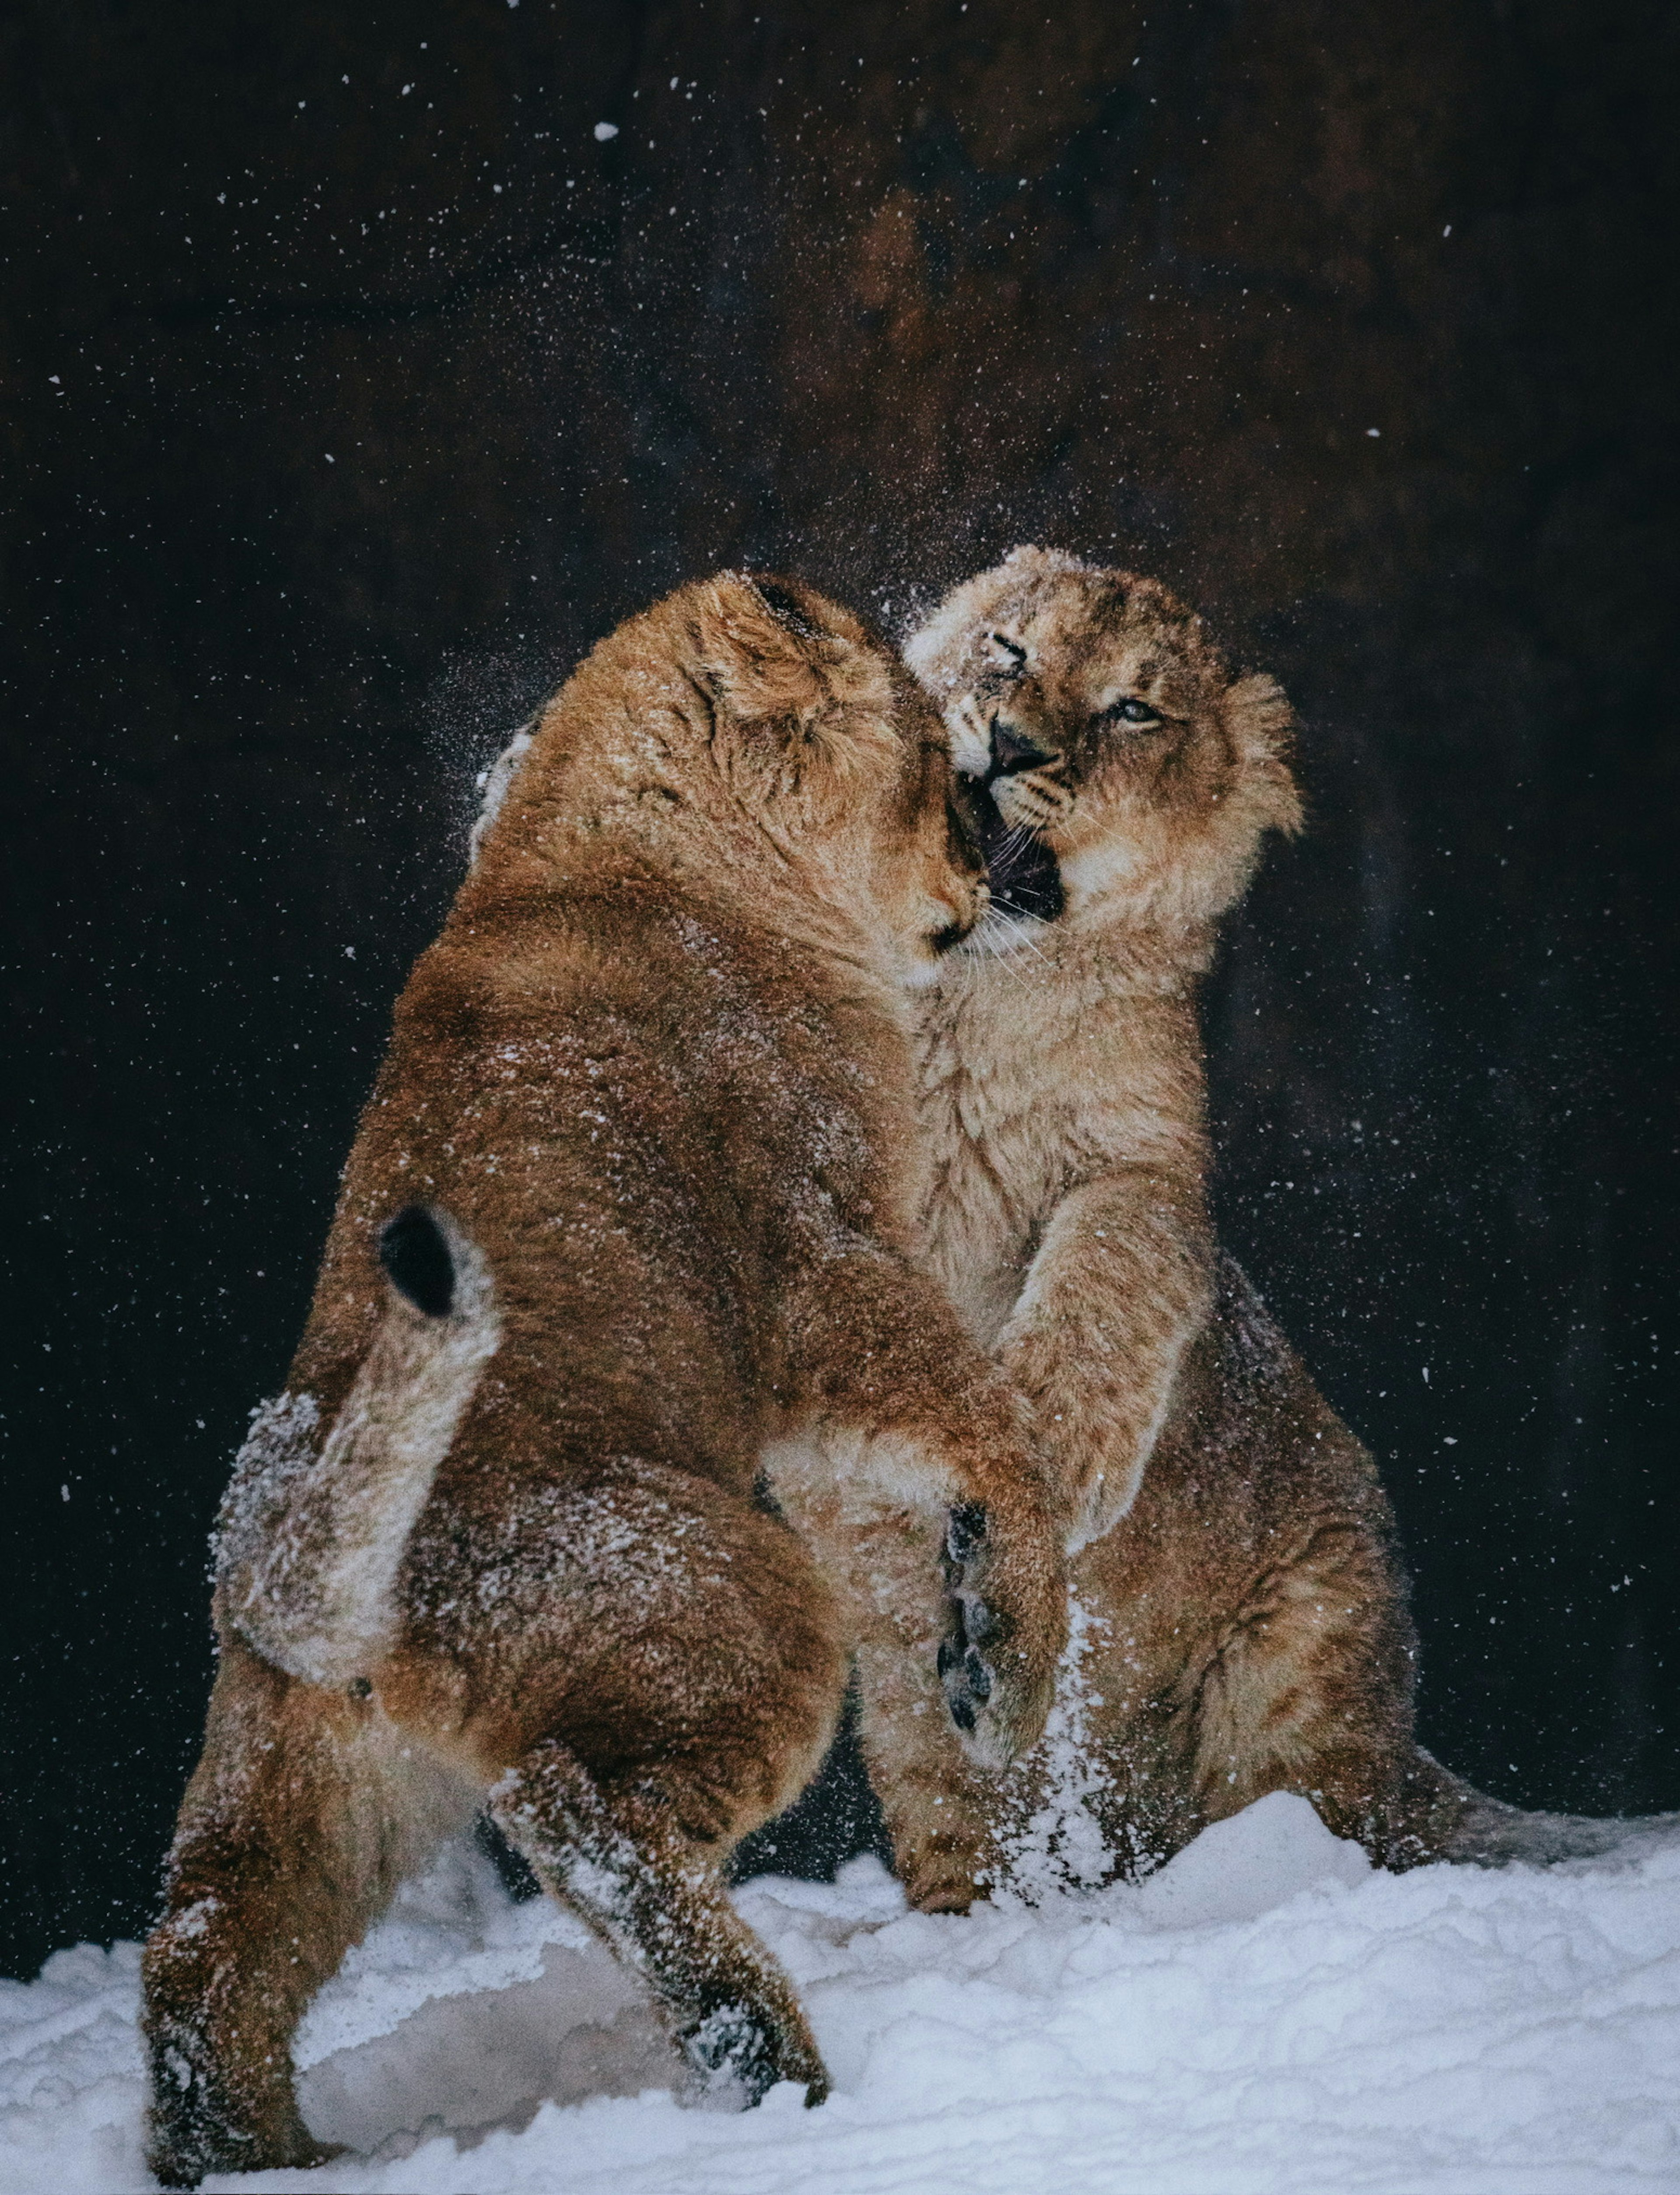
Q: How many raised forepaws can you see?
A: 2